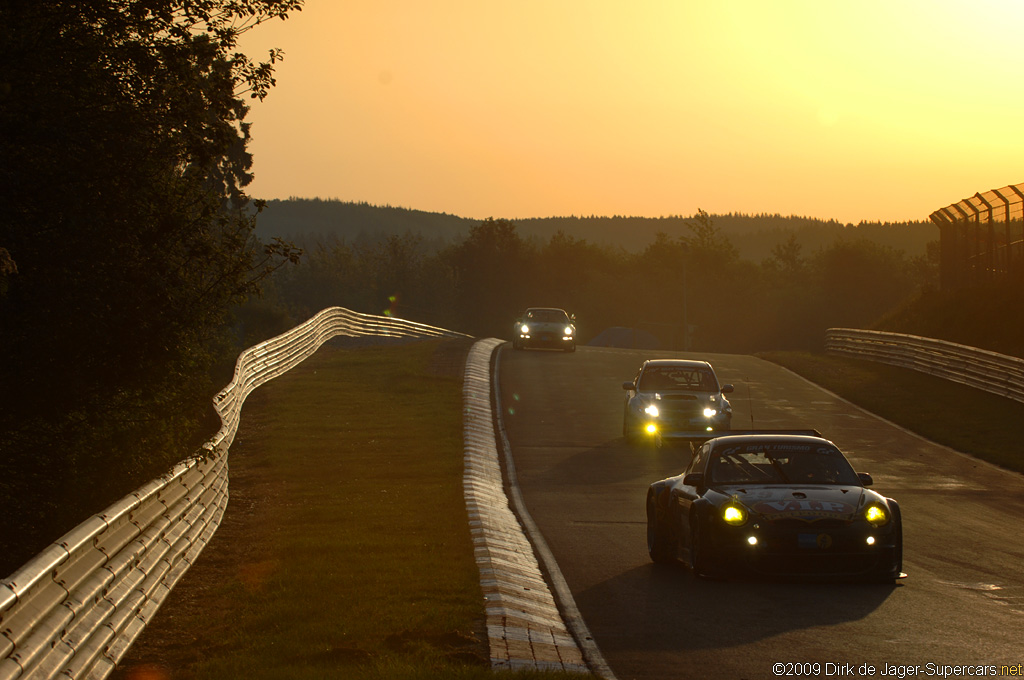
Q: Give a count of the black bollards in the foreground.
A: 0